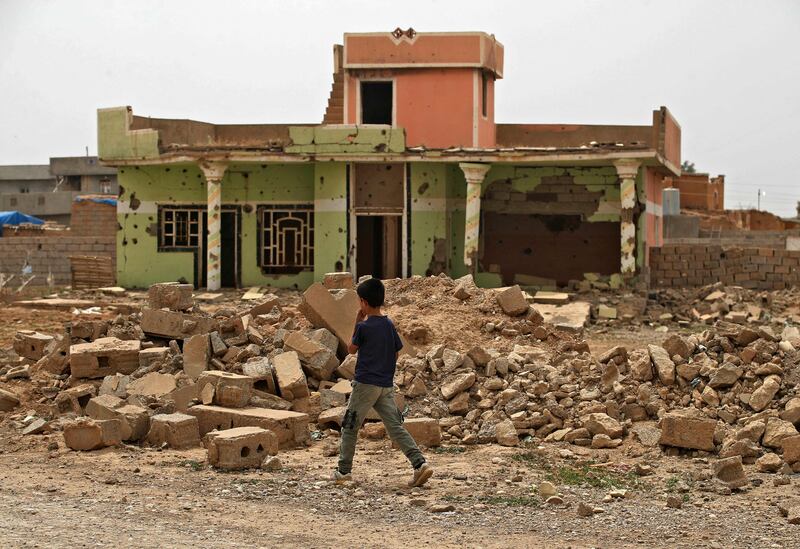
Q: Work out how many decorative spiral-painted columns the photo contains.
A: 3